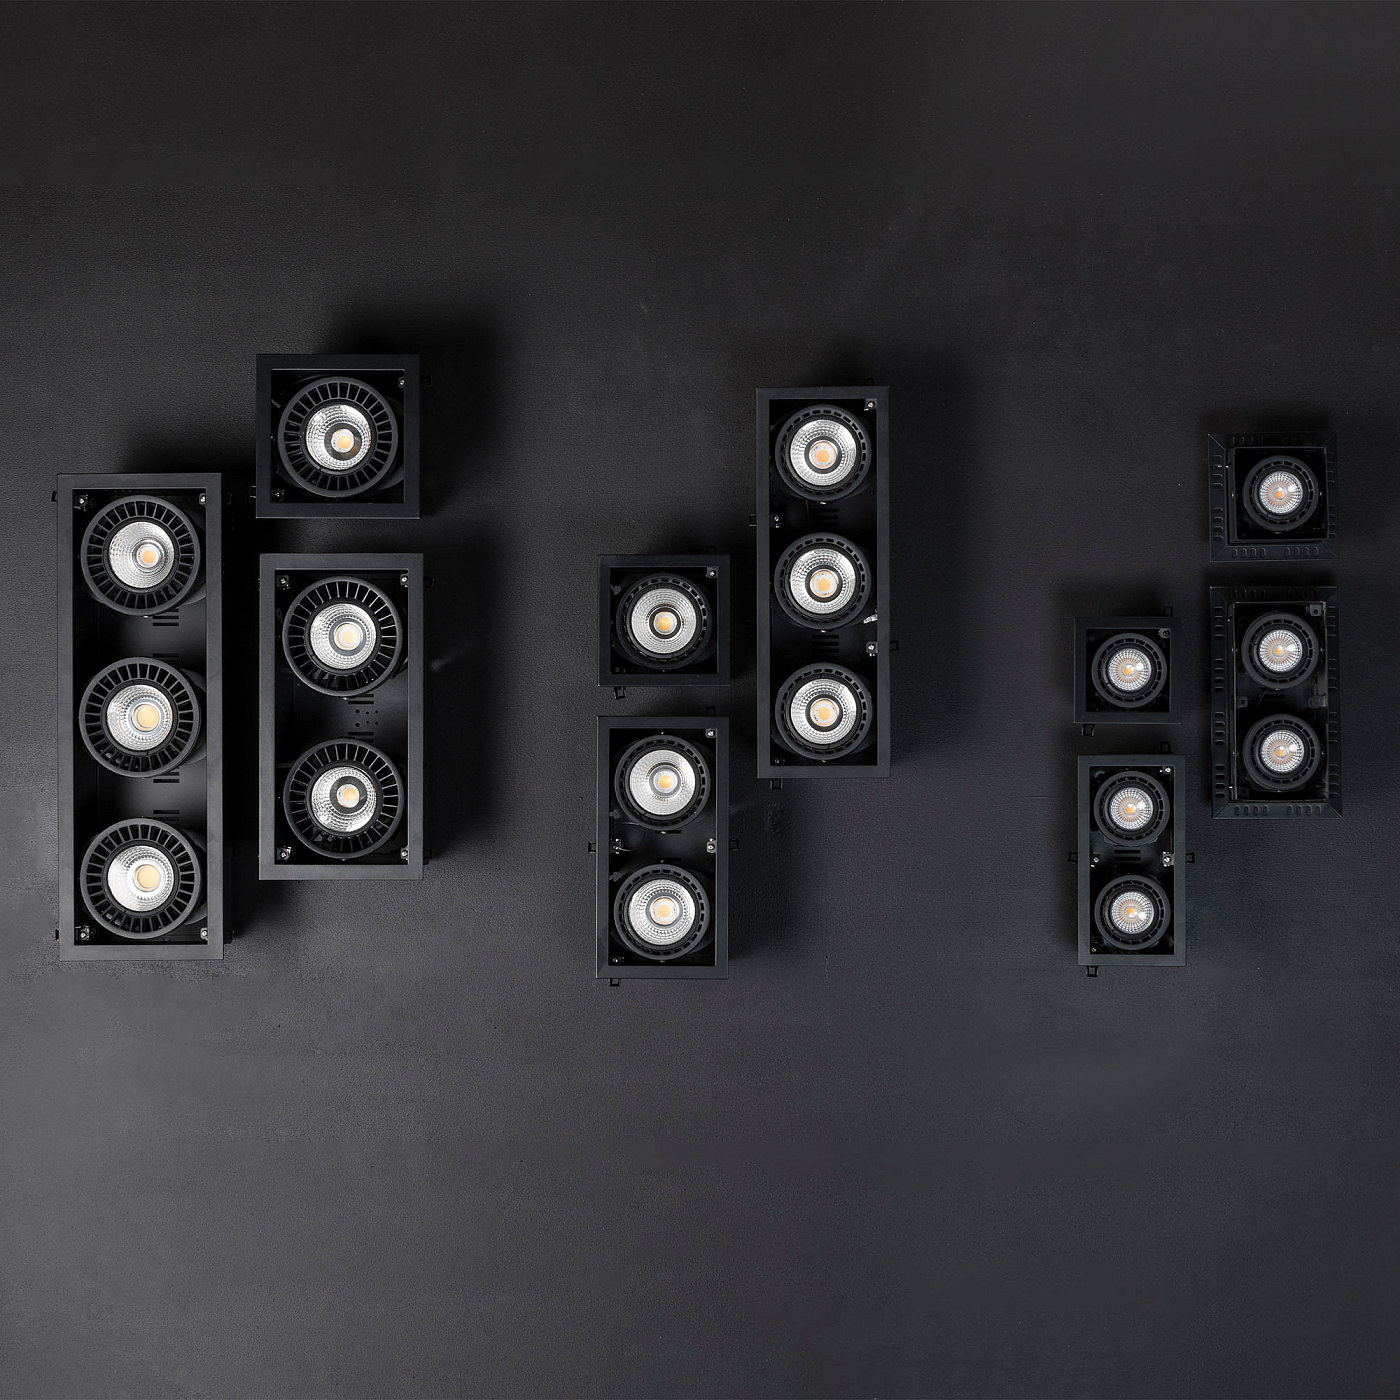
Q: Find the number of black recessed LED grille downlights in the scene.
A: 10